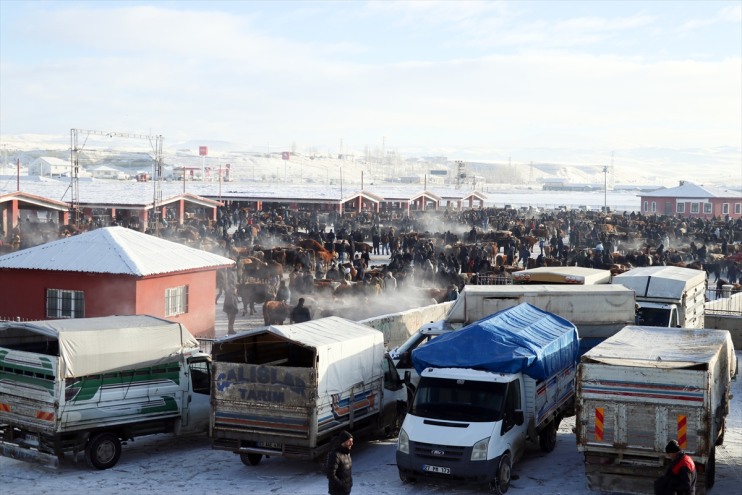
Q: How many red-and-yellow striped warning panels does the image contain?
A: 4